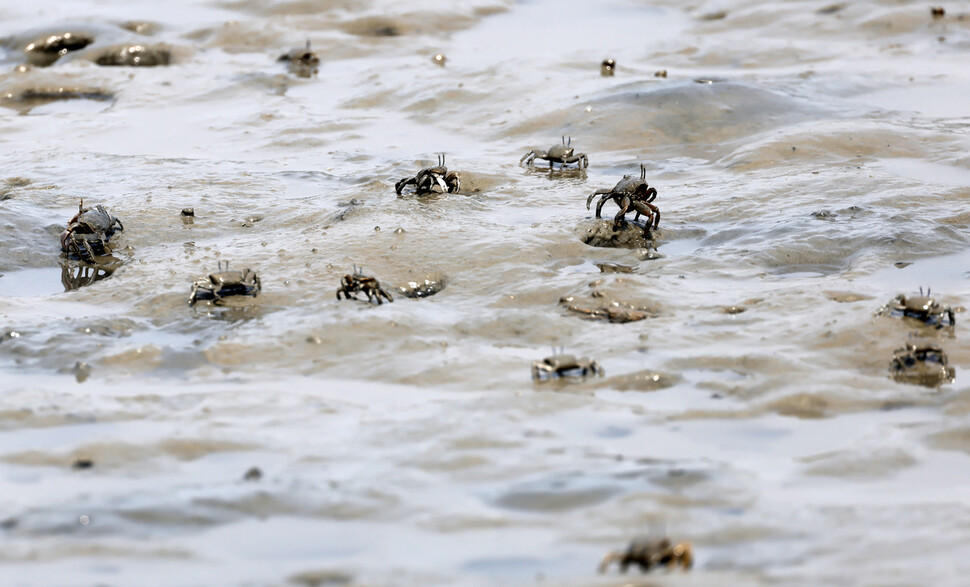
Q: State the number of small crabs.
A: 11